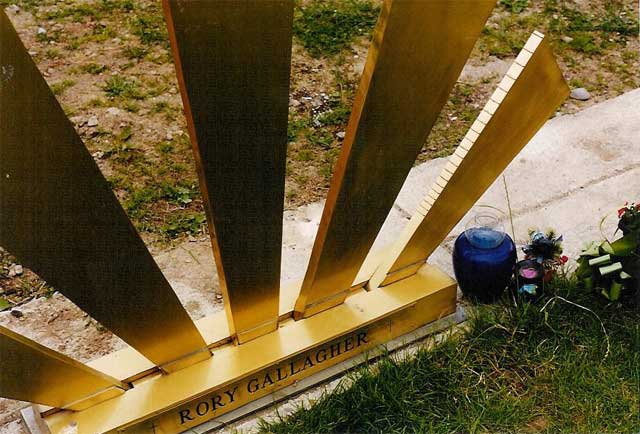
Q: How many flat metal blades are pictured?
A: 5